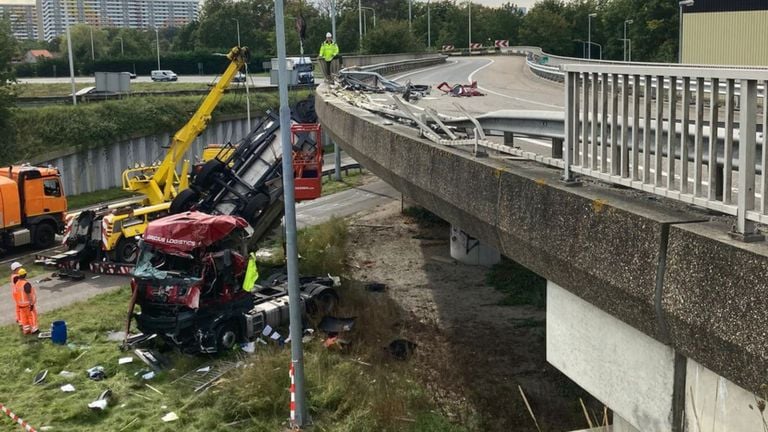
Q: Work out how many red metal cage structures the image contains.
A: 1